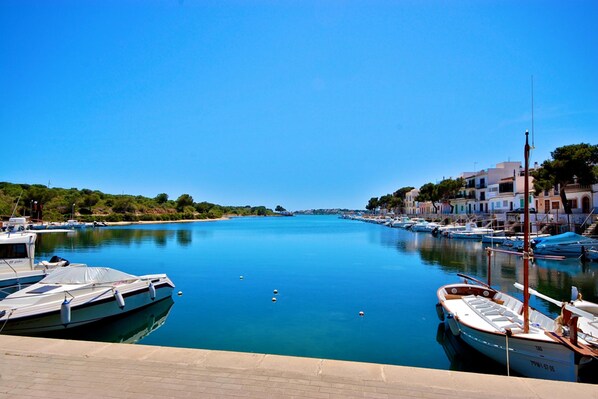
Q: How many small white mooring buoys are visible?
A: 5